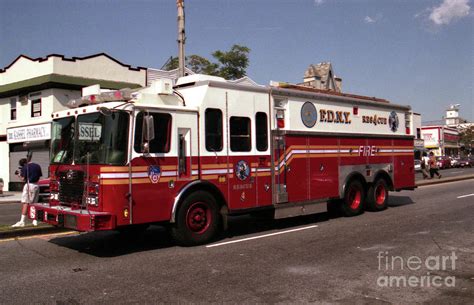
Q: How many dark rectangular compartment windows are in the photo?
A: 3